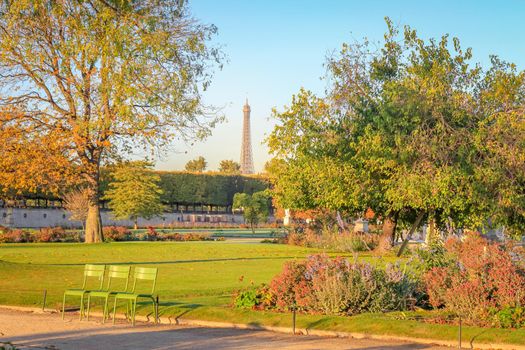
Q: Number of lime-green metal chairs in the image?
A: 3